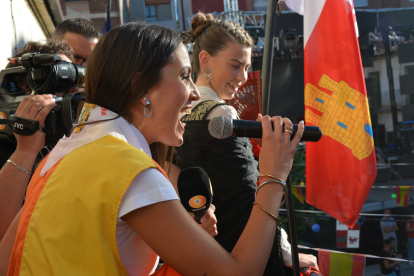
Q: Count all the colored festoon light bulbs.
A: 3